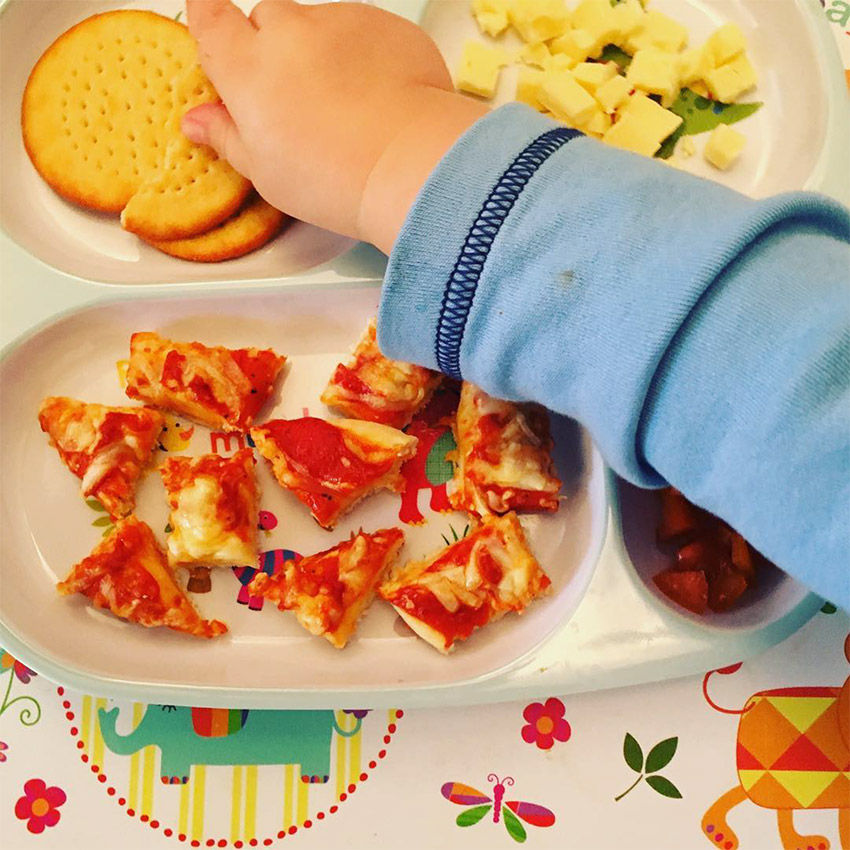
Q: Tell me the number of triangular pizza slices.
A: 4